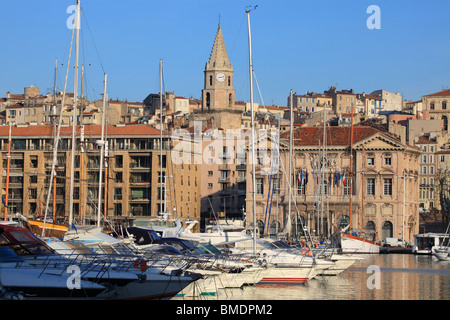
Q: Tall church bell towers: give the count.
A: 1